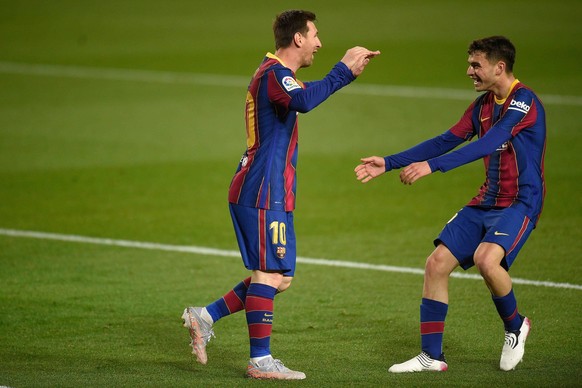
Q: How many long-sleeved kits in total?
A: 2